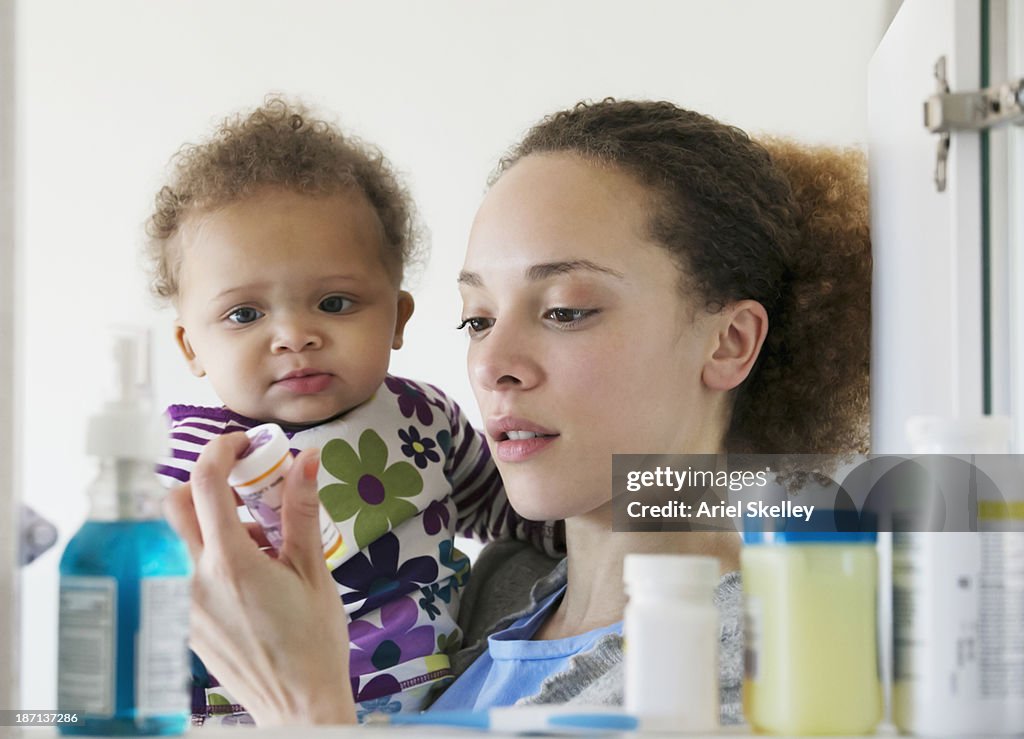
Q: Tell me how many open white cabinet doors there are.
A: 1